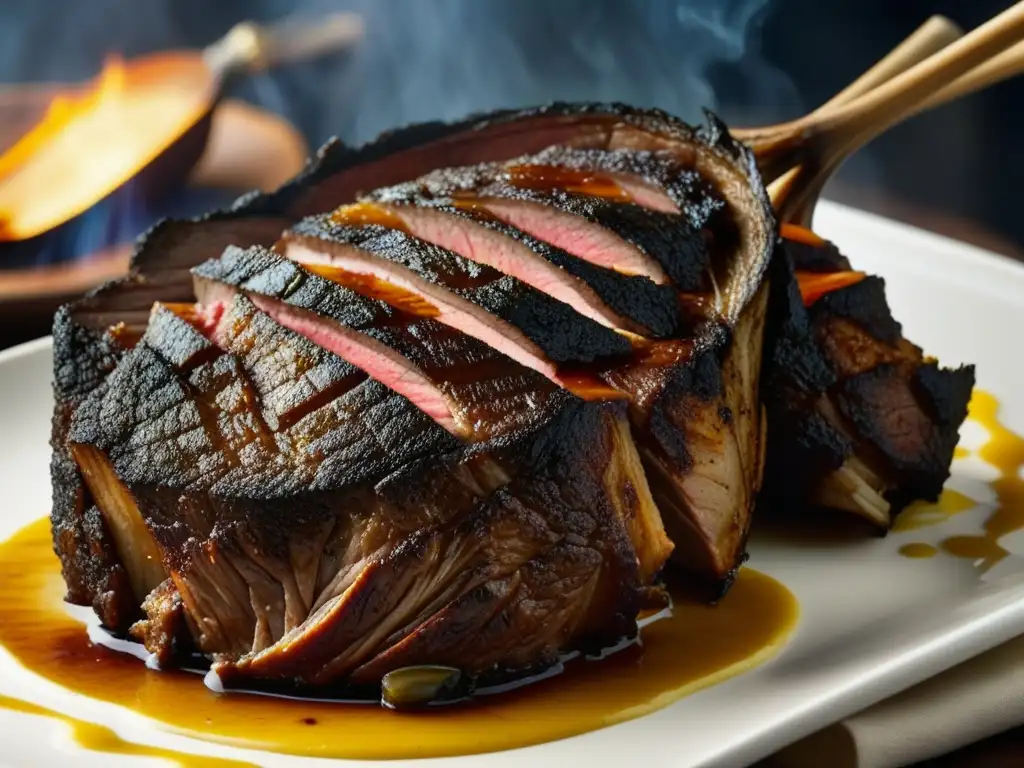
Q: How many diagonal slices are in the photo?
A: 5